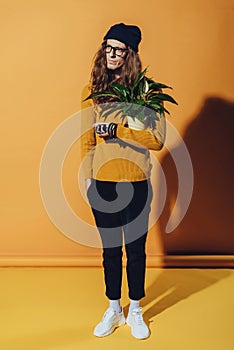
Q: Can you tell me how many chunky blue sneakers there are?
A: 0